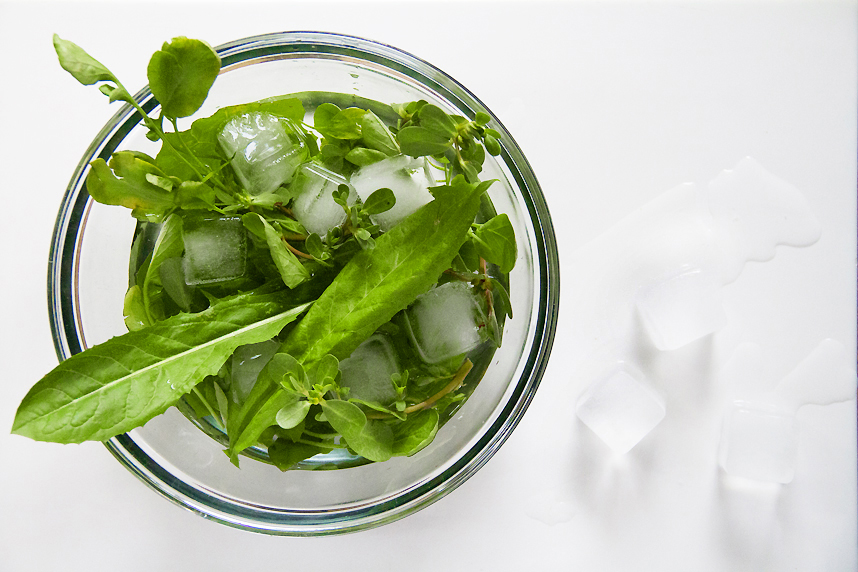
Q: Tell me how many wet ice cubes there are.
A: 10